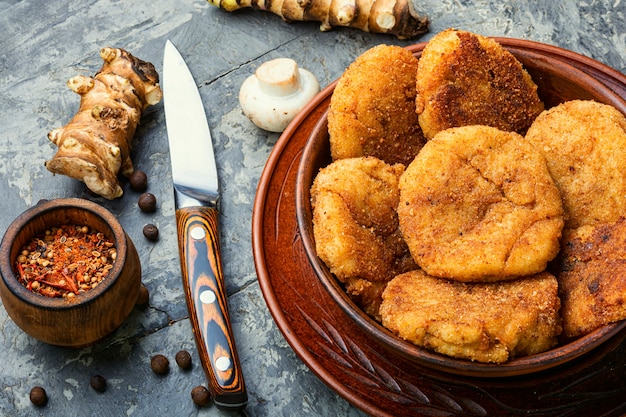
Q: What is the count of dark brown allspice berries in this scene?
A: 8